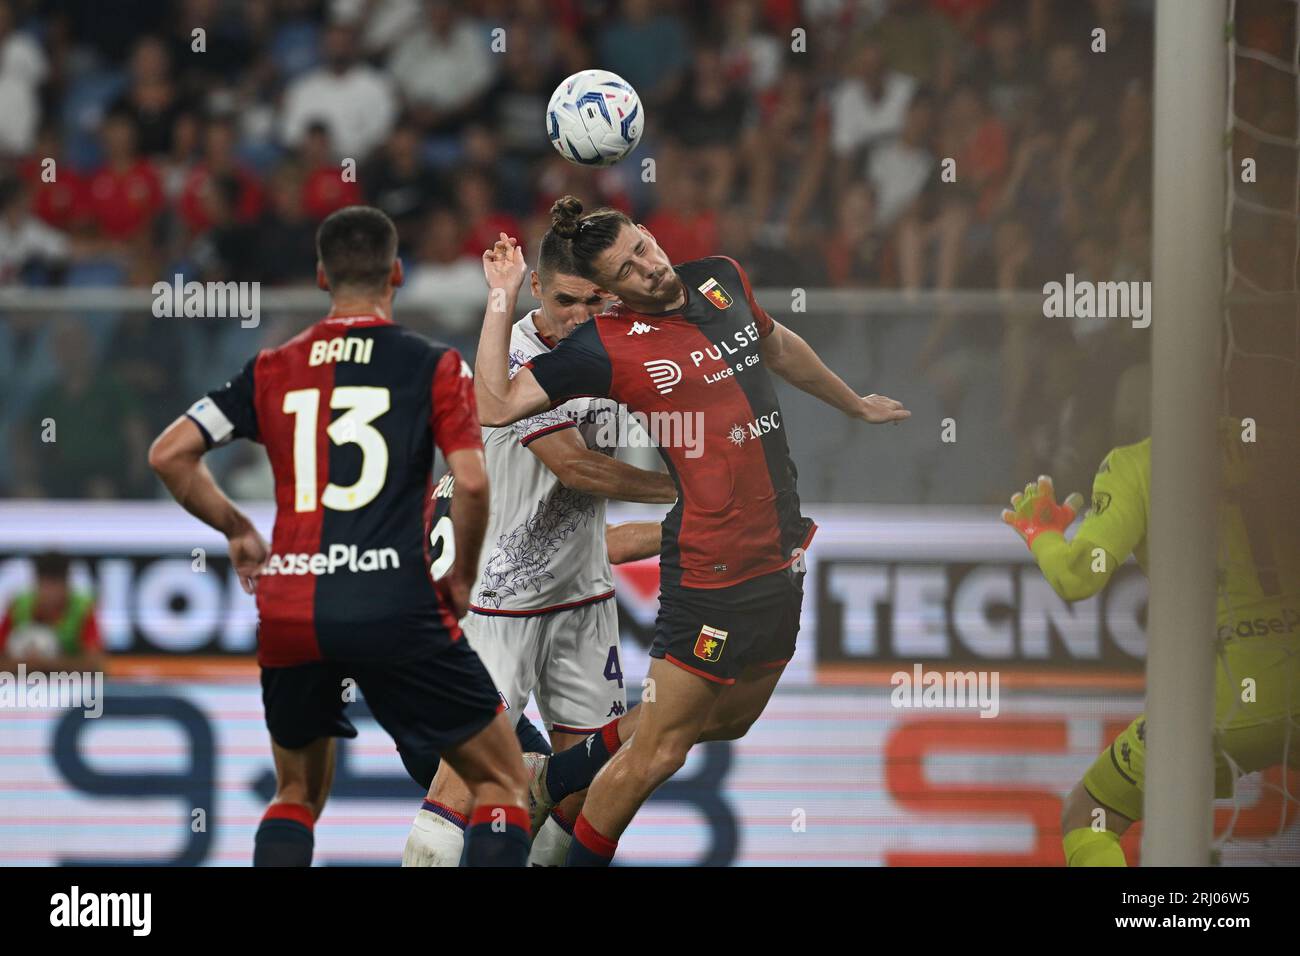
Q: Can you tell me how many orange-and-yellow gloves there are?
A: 1